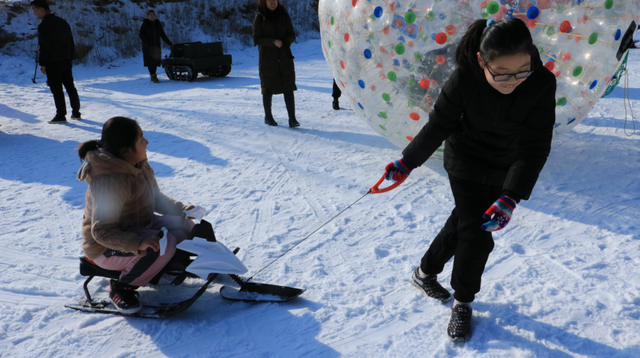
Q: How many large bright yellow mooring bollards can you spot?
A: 0